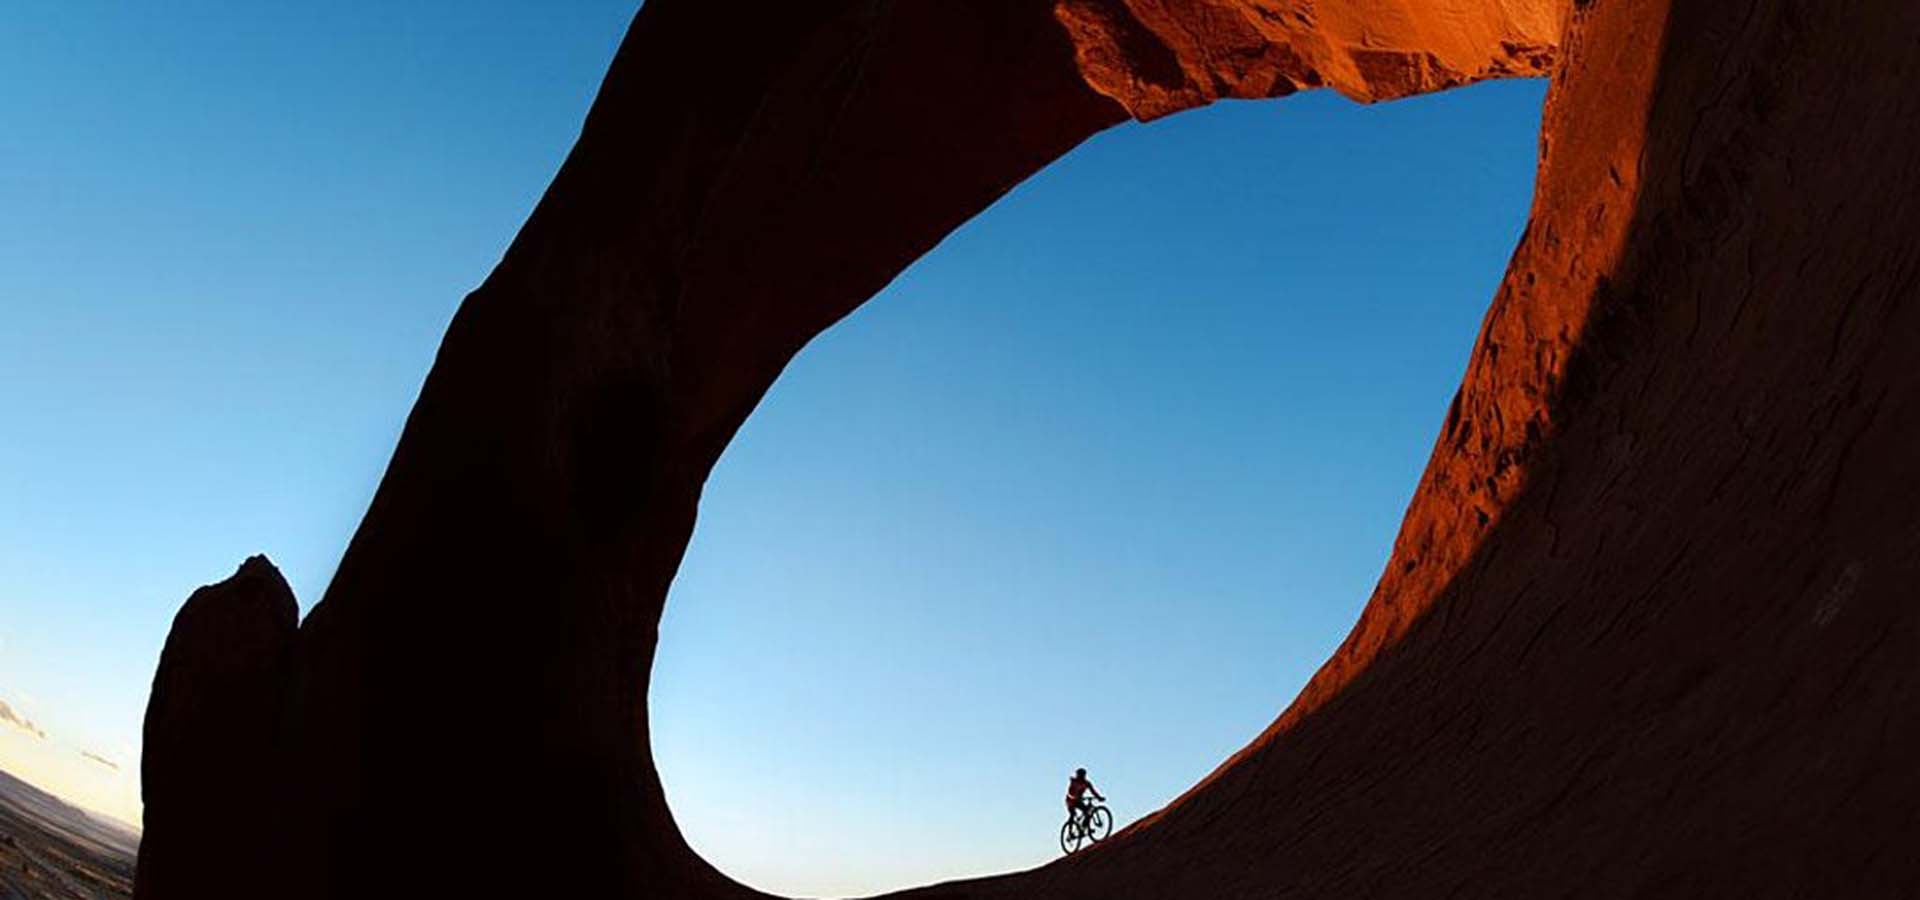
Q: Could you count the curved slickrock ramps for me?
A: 1